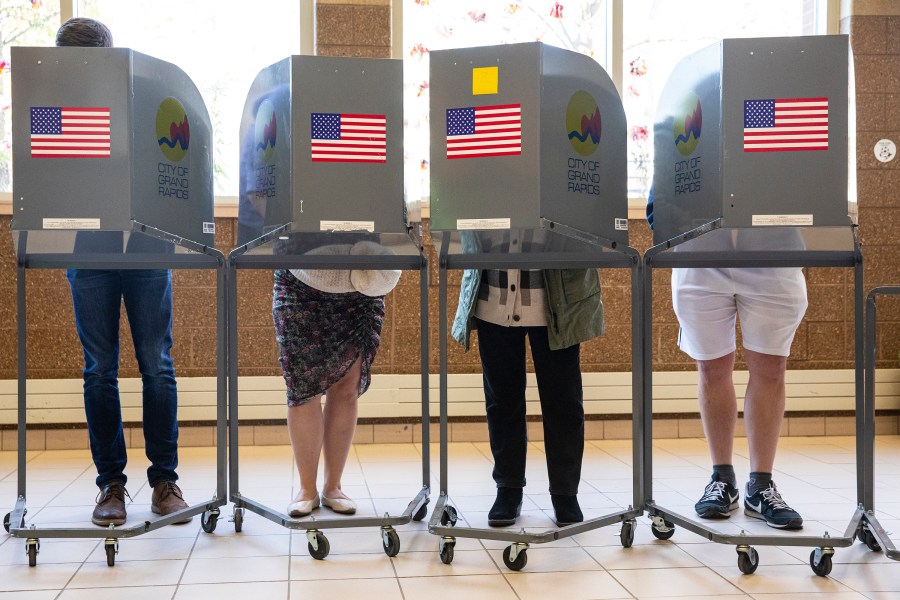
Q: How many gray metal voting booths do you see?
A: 4